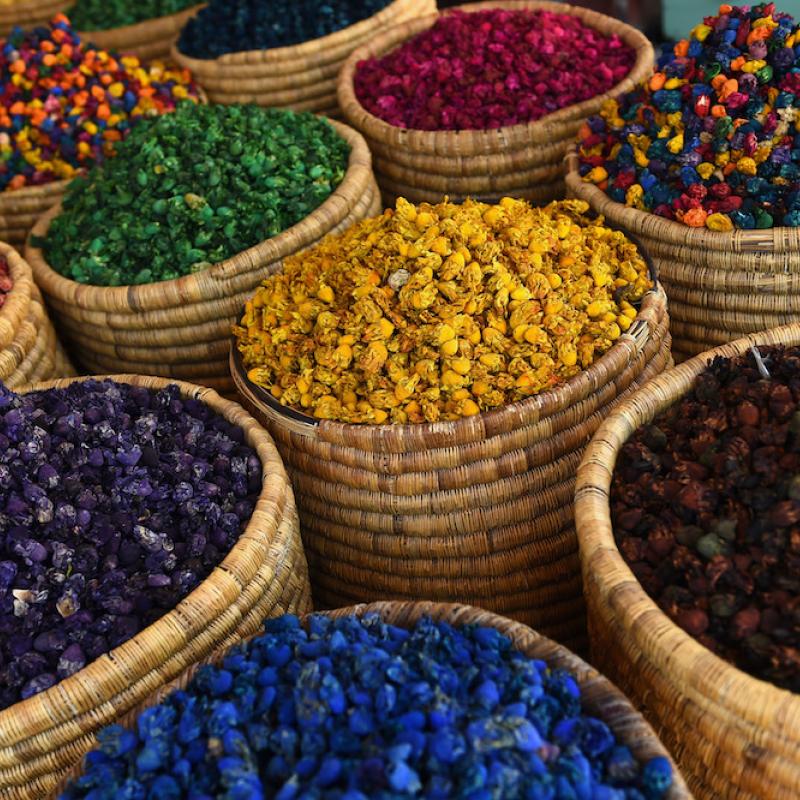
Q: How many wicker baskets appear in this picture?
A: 12